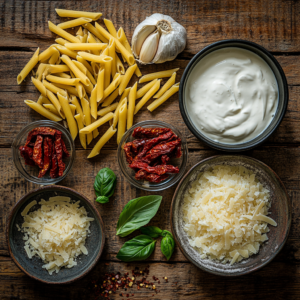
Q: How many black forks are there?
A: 0